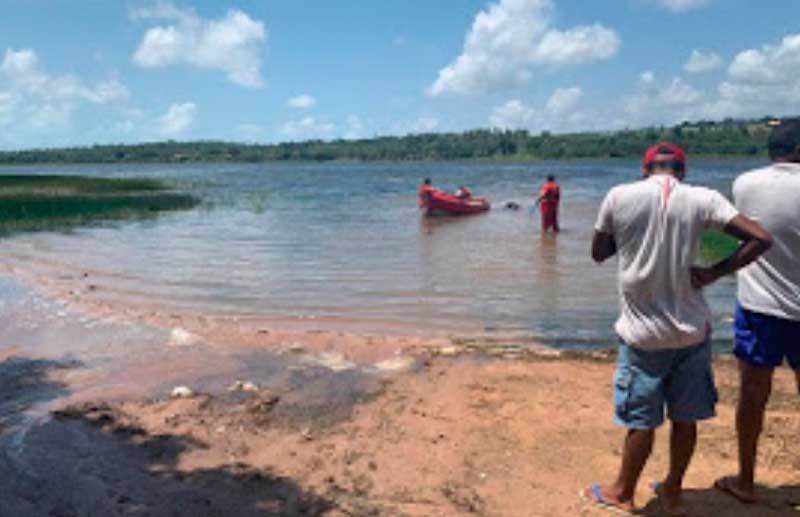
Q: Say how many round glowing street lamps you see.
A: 0